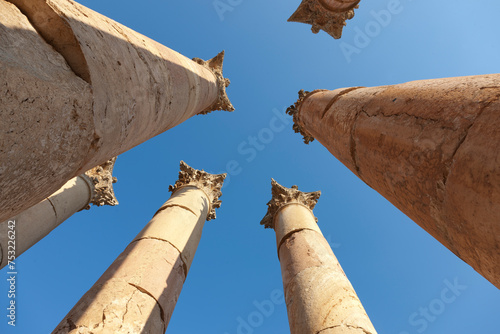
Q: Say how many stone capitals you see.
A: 6